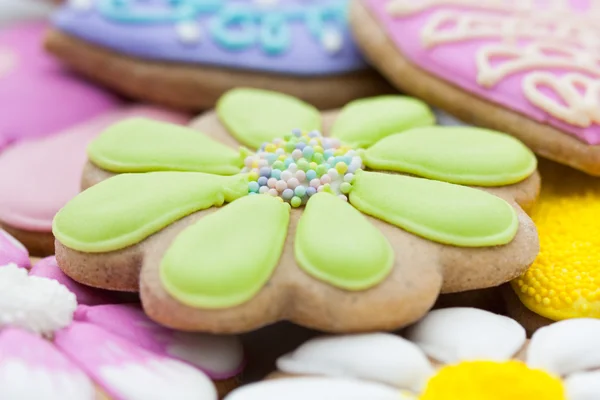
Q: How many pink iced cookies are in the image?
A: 4